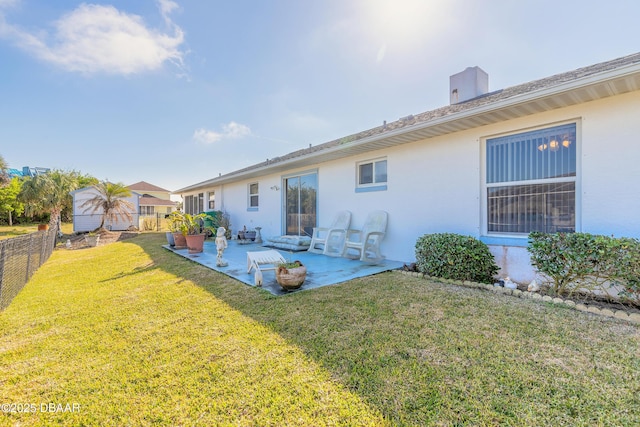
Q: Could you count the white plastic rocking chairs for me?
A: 2